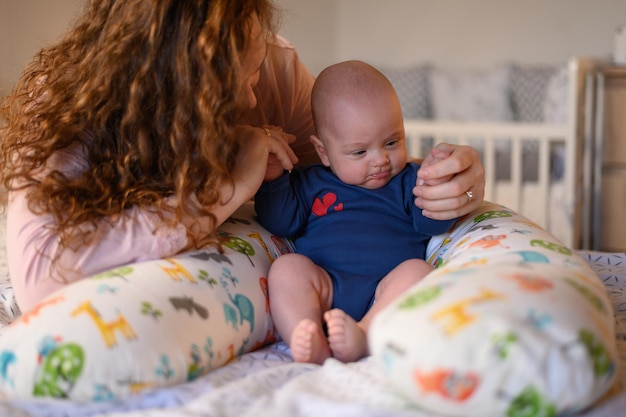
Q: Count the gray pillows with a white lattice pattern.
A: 2